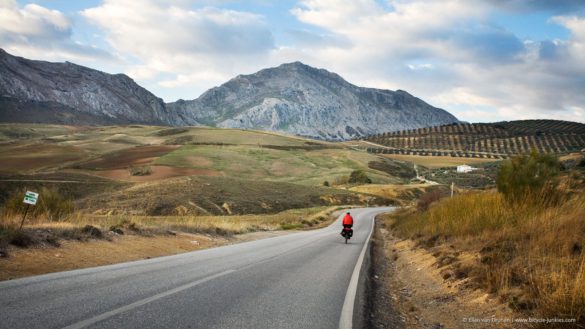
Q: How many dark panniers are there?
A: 2